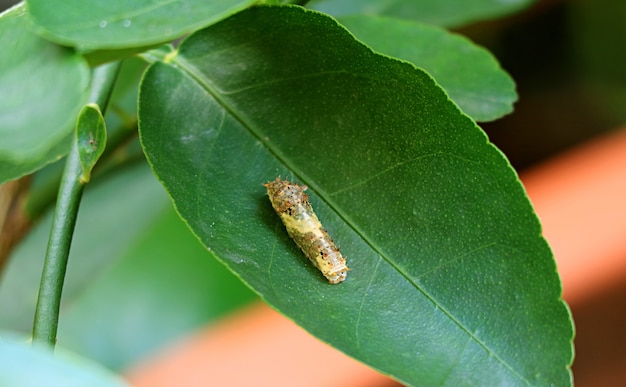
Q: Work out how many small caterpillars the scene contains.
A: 1